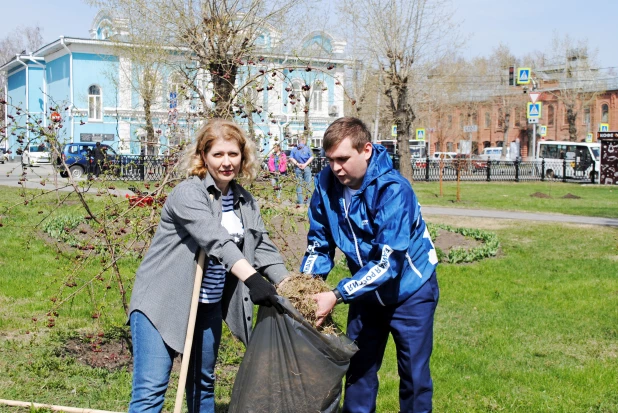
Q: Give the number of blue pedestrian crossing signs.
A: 7